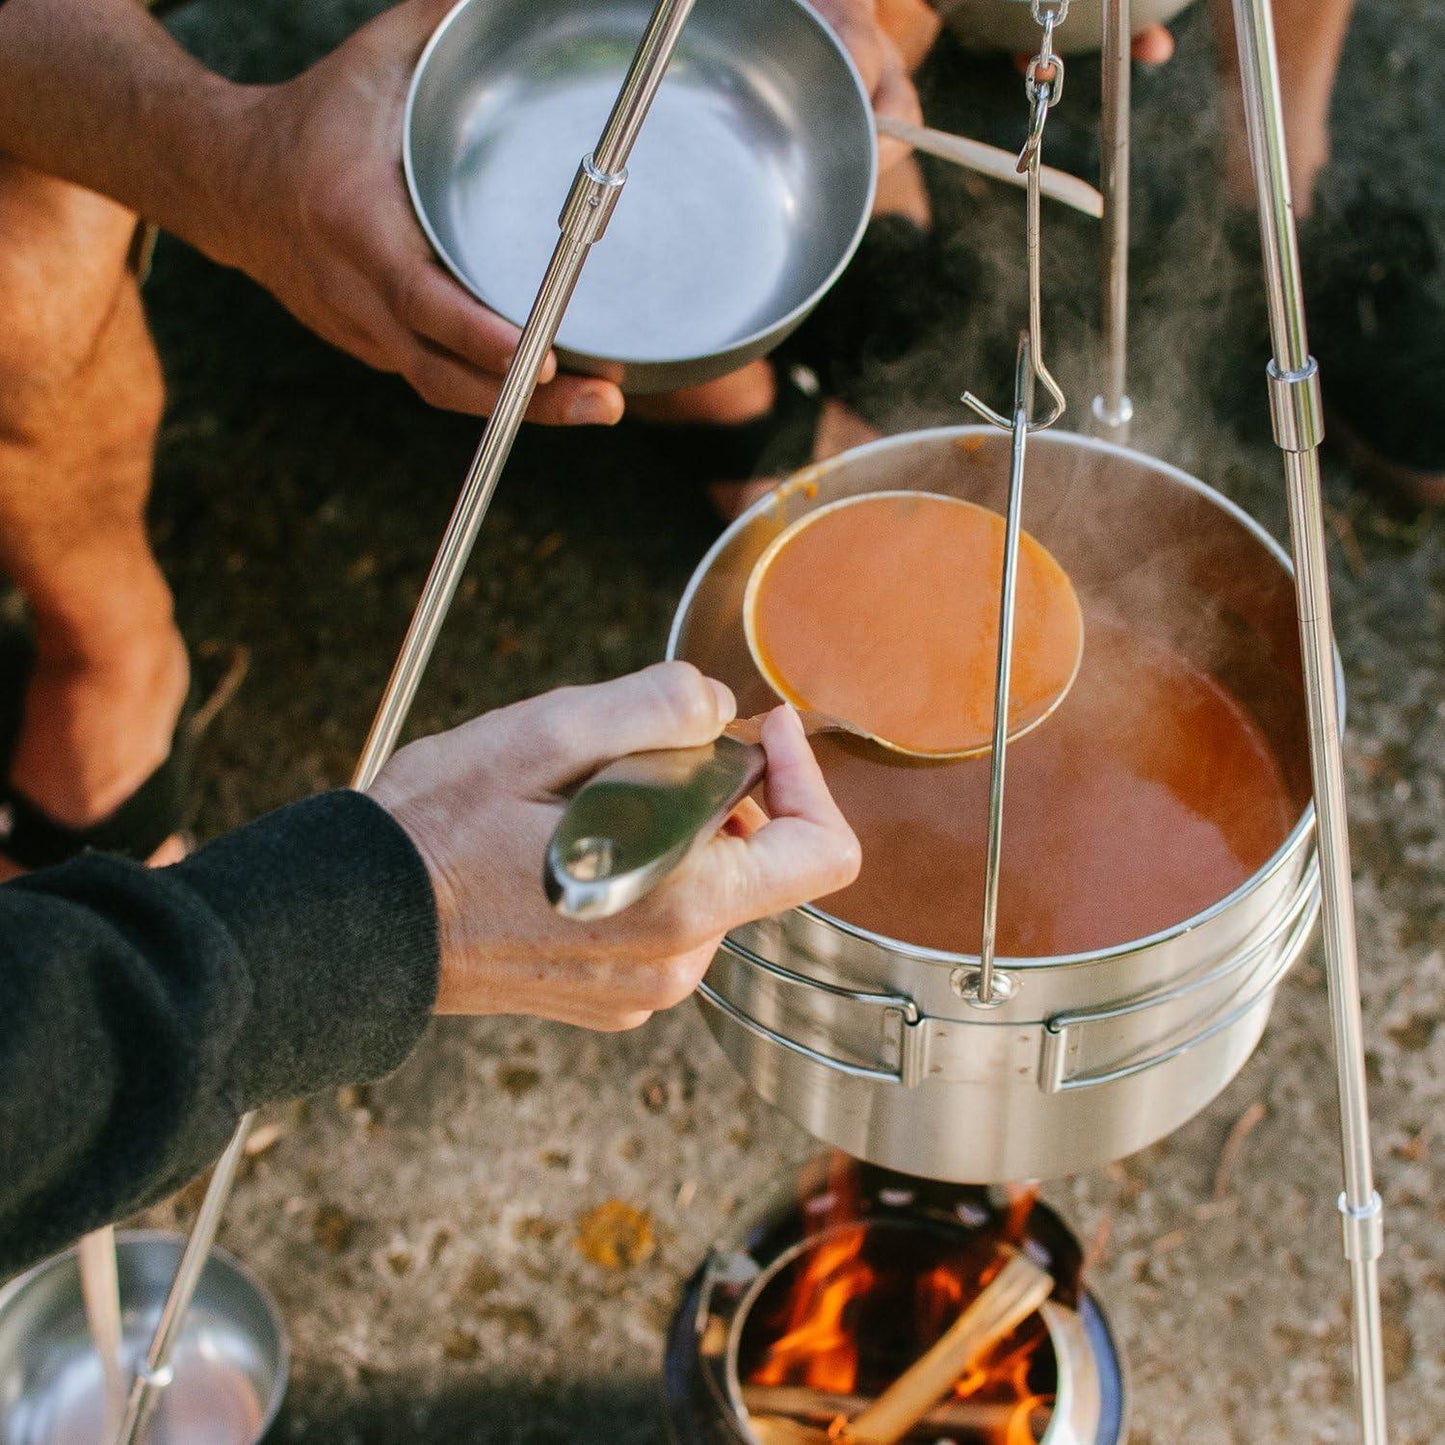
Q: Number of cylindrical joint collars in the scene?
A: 5